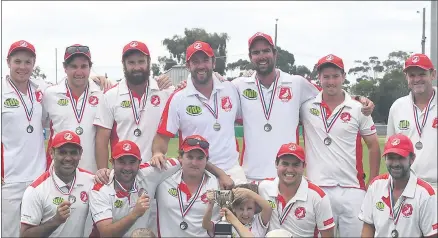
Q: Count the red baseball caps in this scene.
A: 12